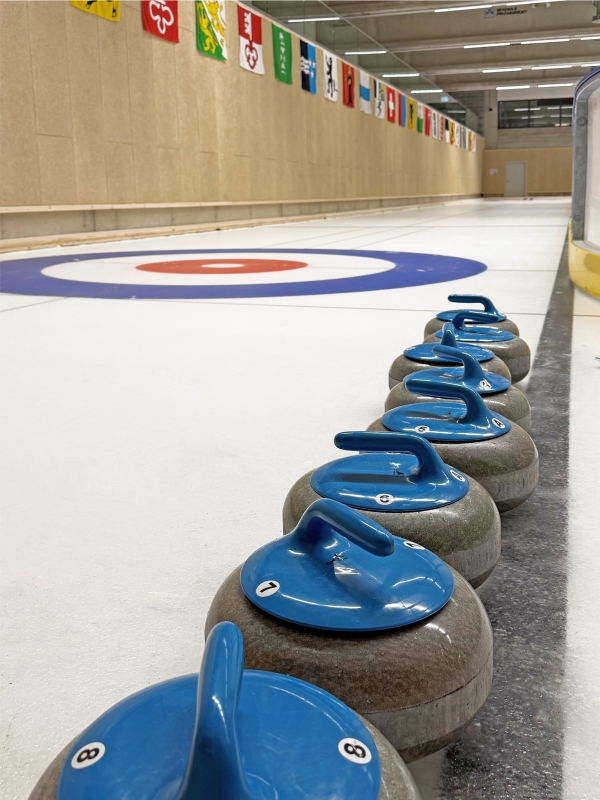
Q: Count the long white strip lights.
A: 14